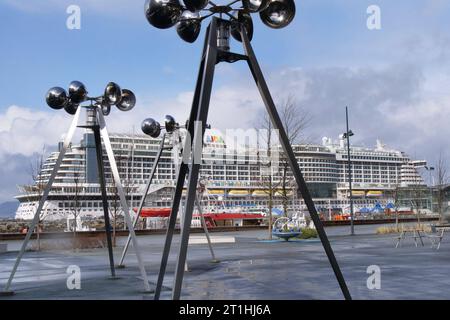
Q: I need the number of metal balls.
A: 15